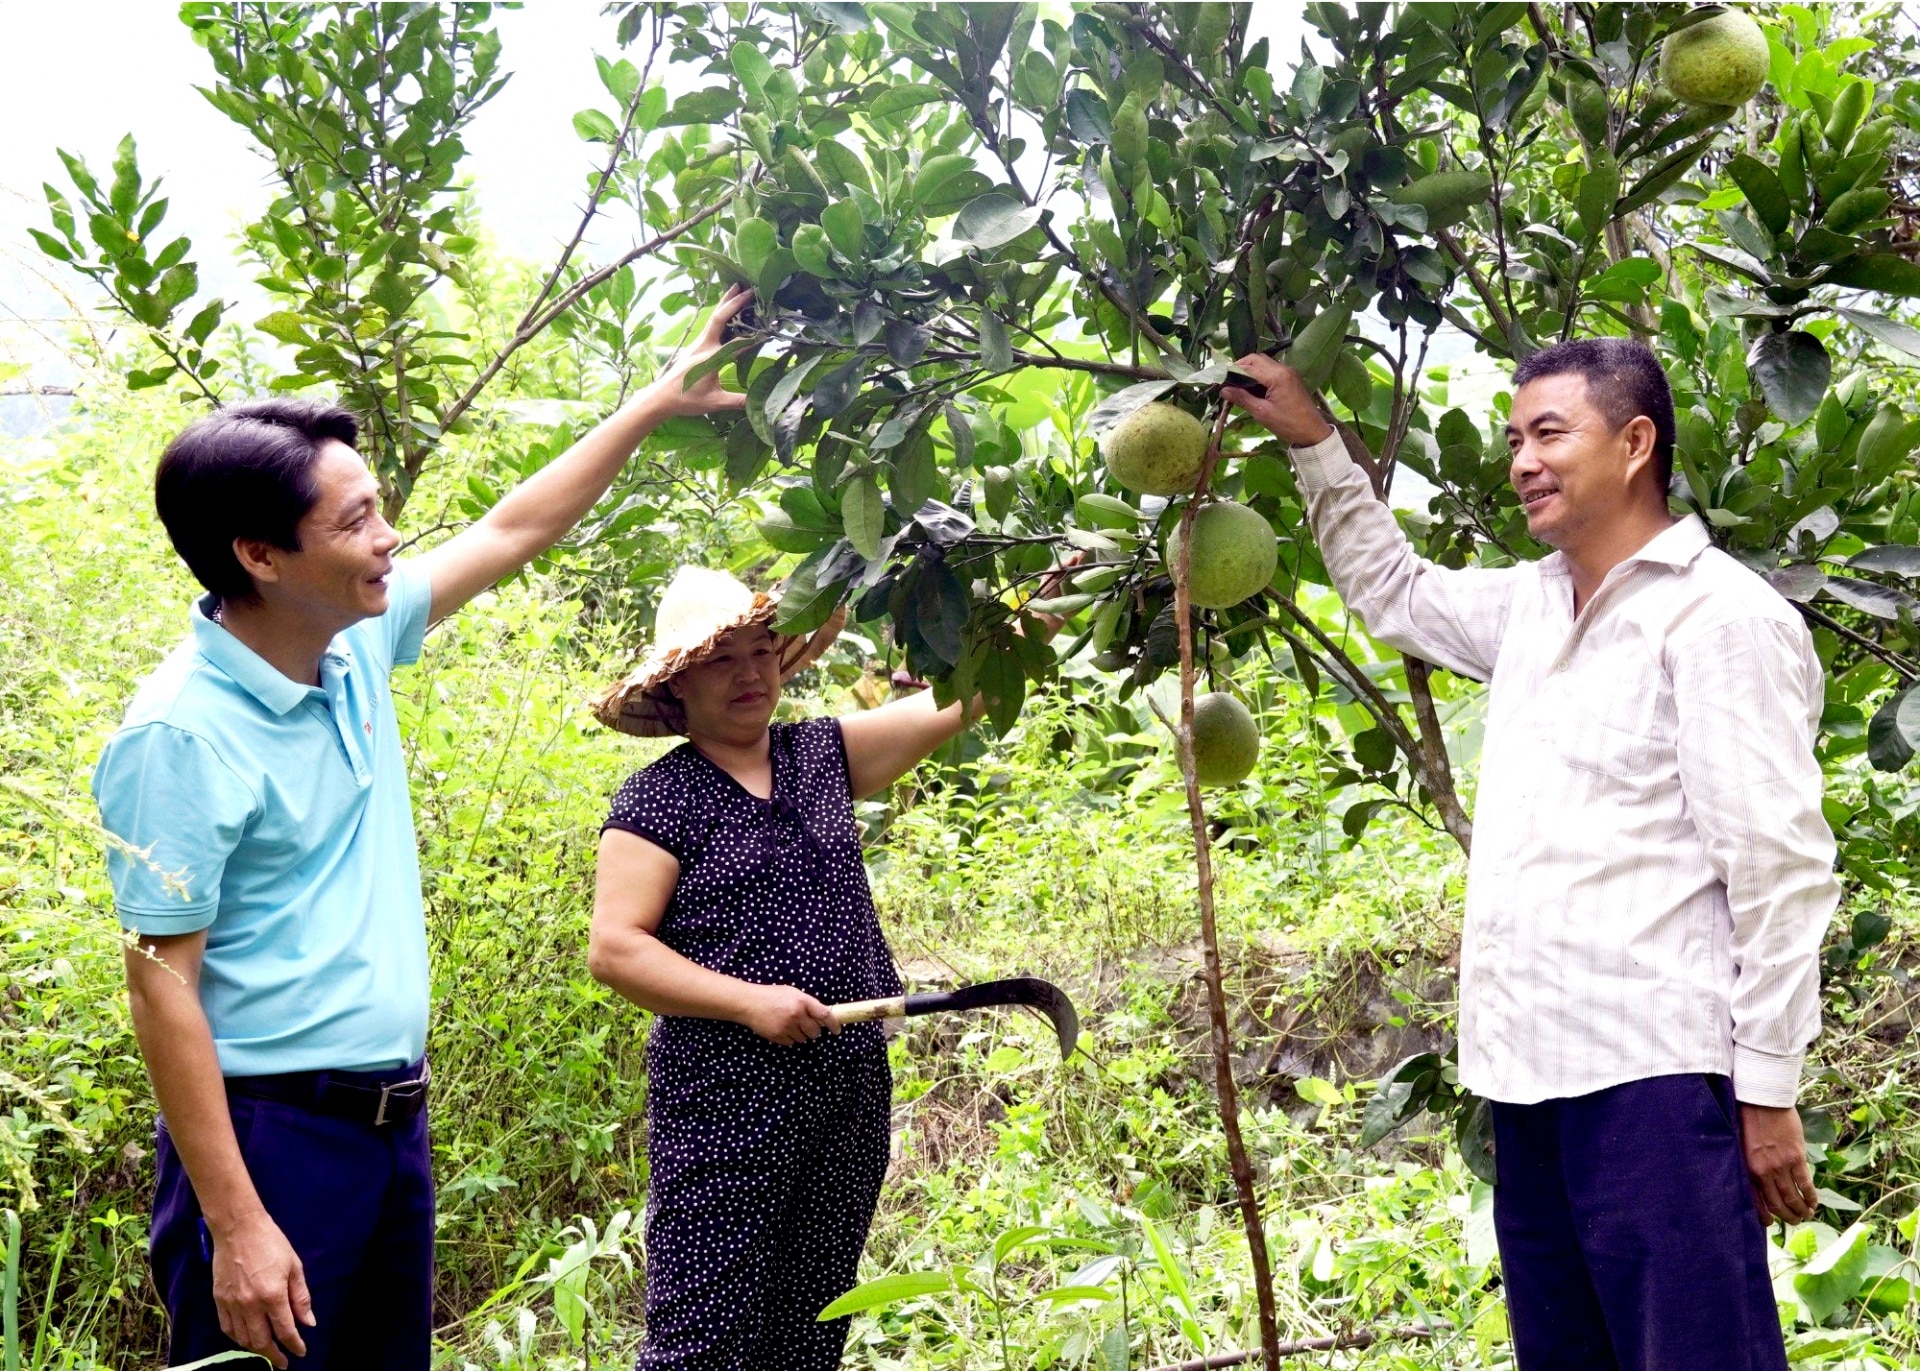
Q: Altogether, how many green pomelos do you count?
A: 4